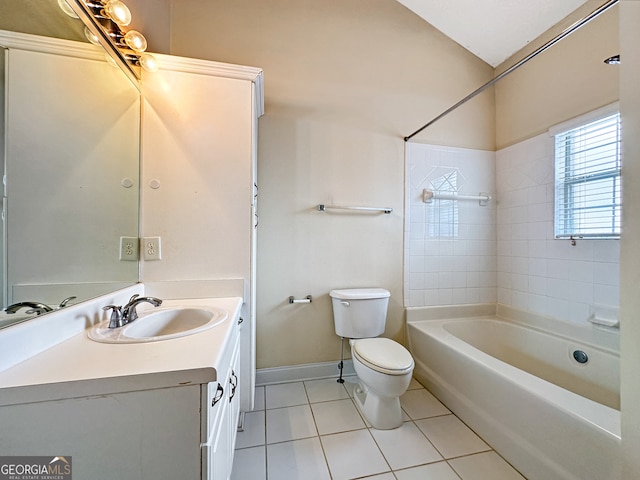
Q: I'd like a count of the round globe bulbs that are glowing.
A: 3